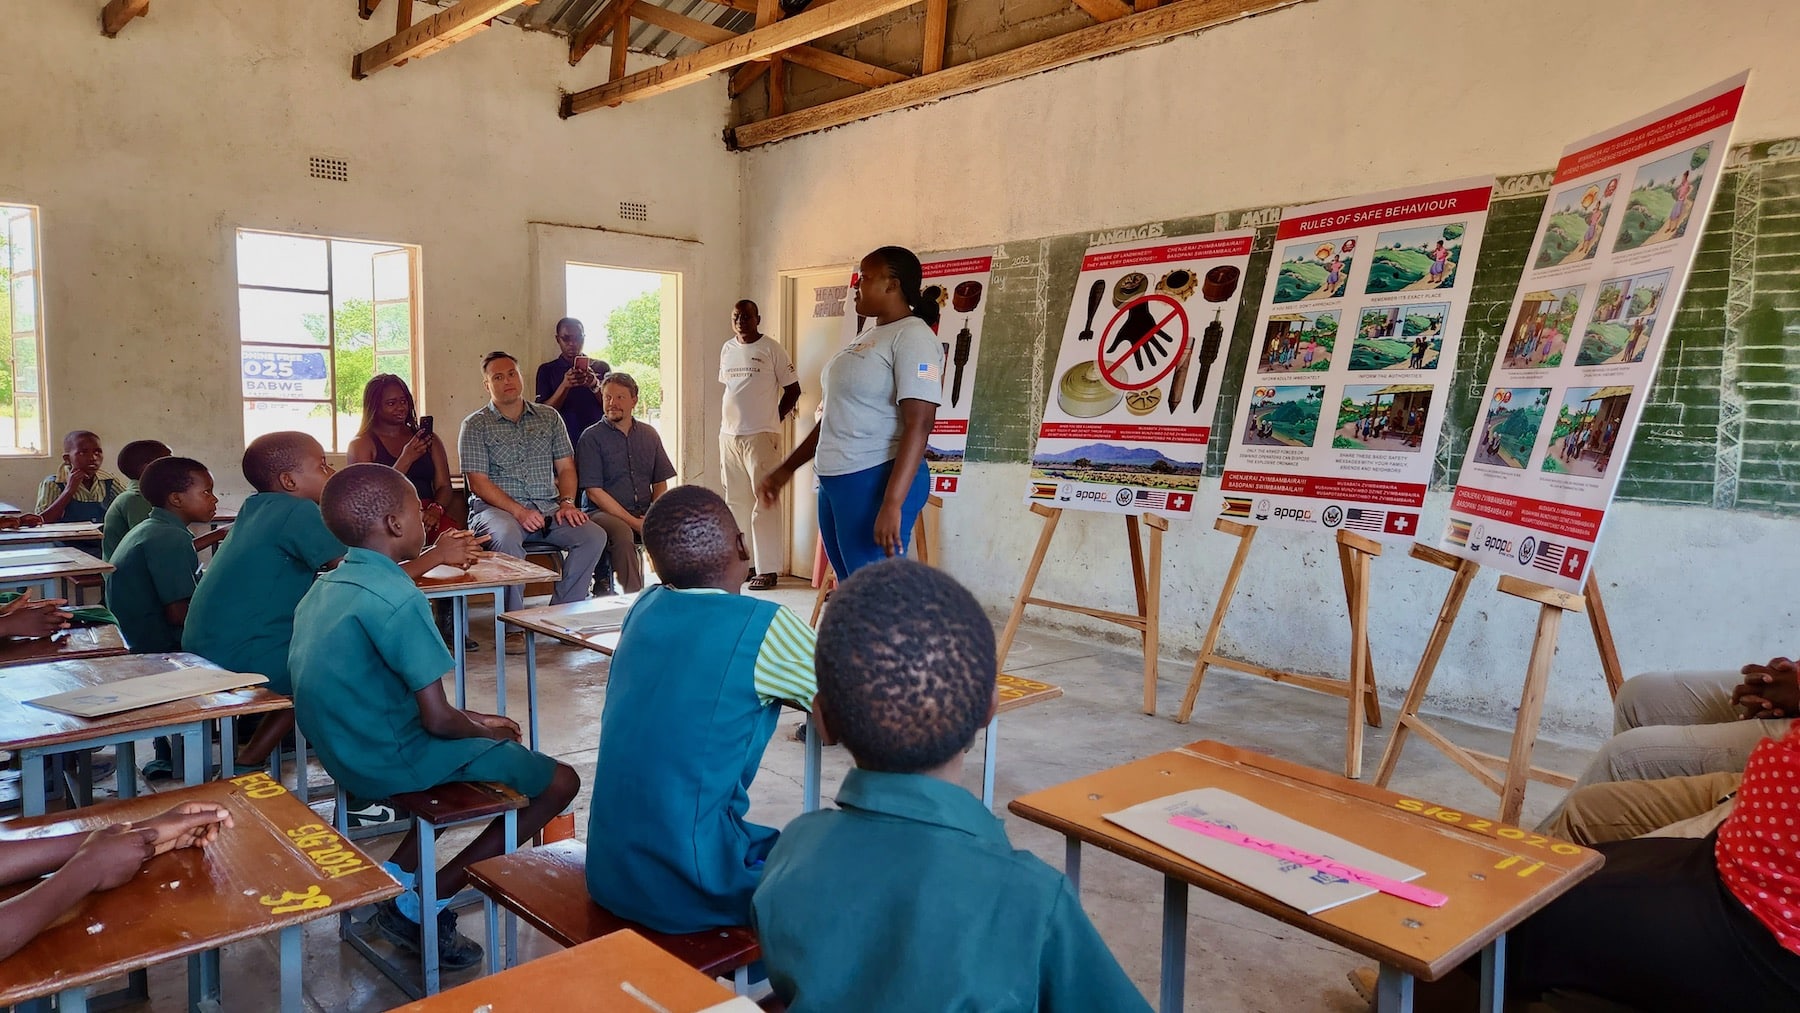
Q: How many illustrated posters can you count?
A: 4